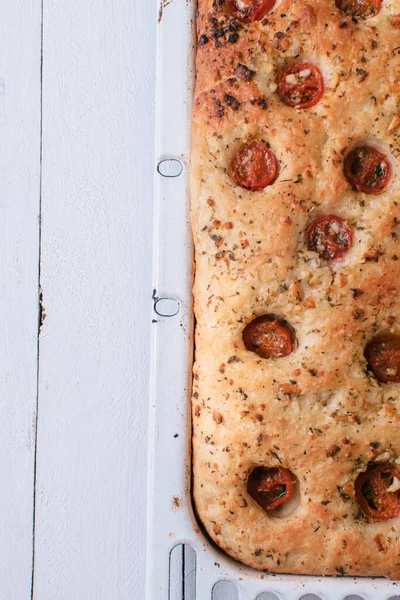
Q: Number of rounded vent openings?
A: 8